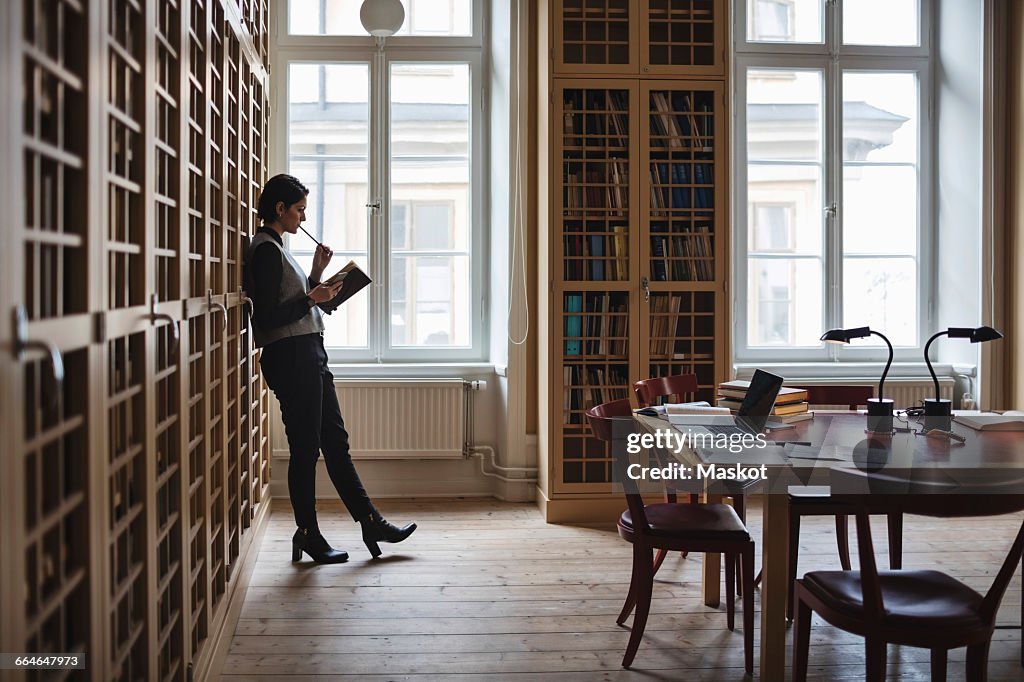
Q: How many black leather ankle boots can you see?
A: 2